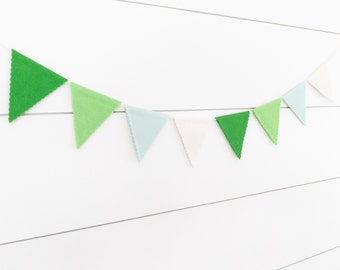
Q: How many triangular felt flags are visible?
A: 8